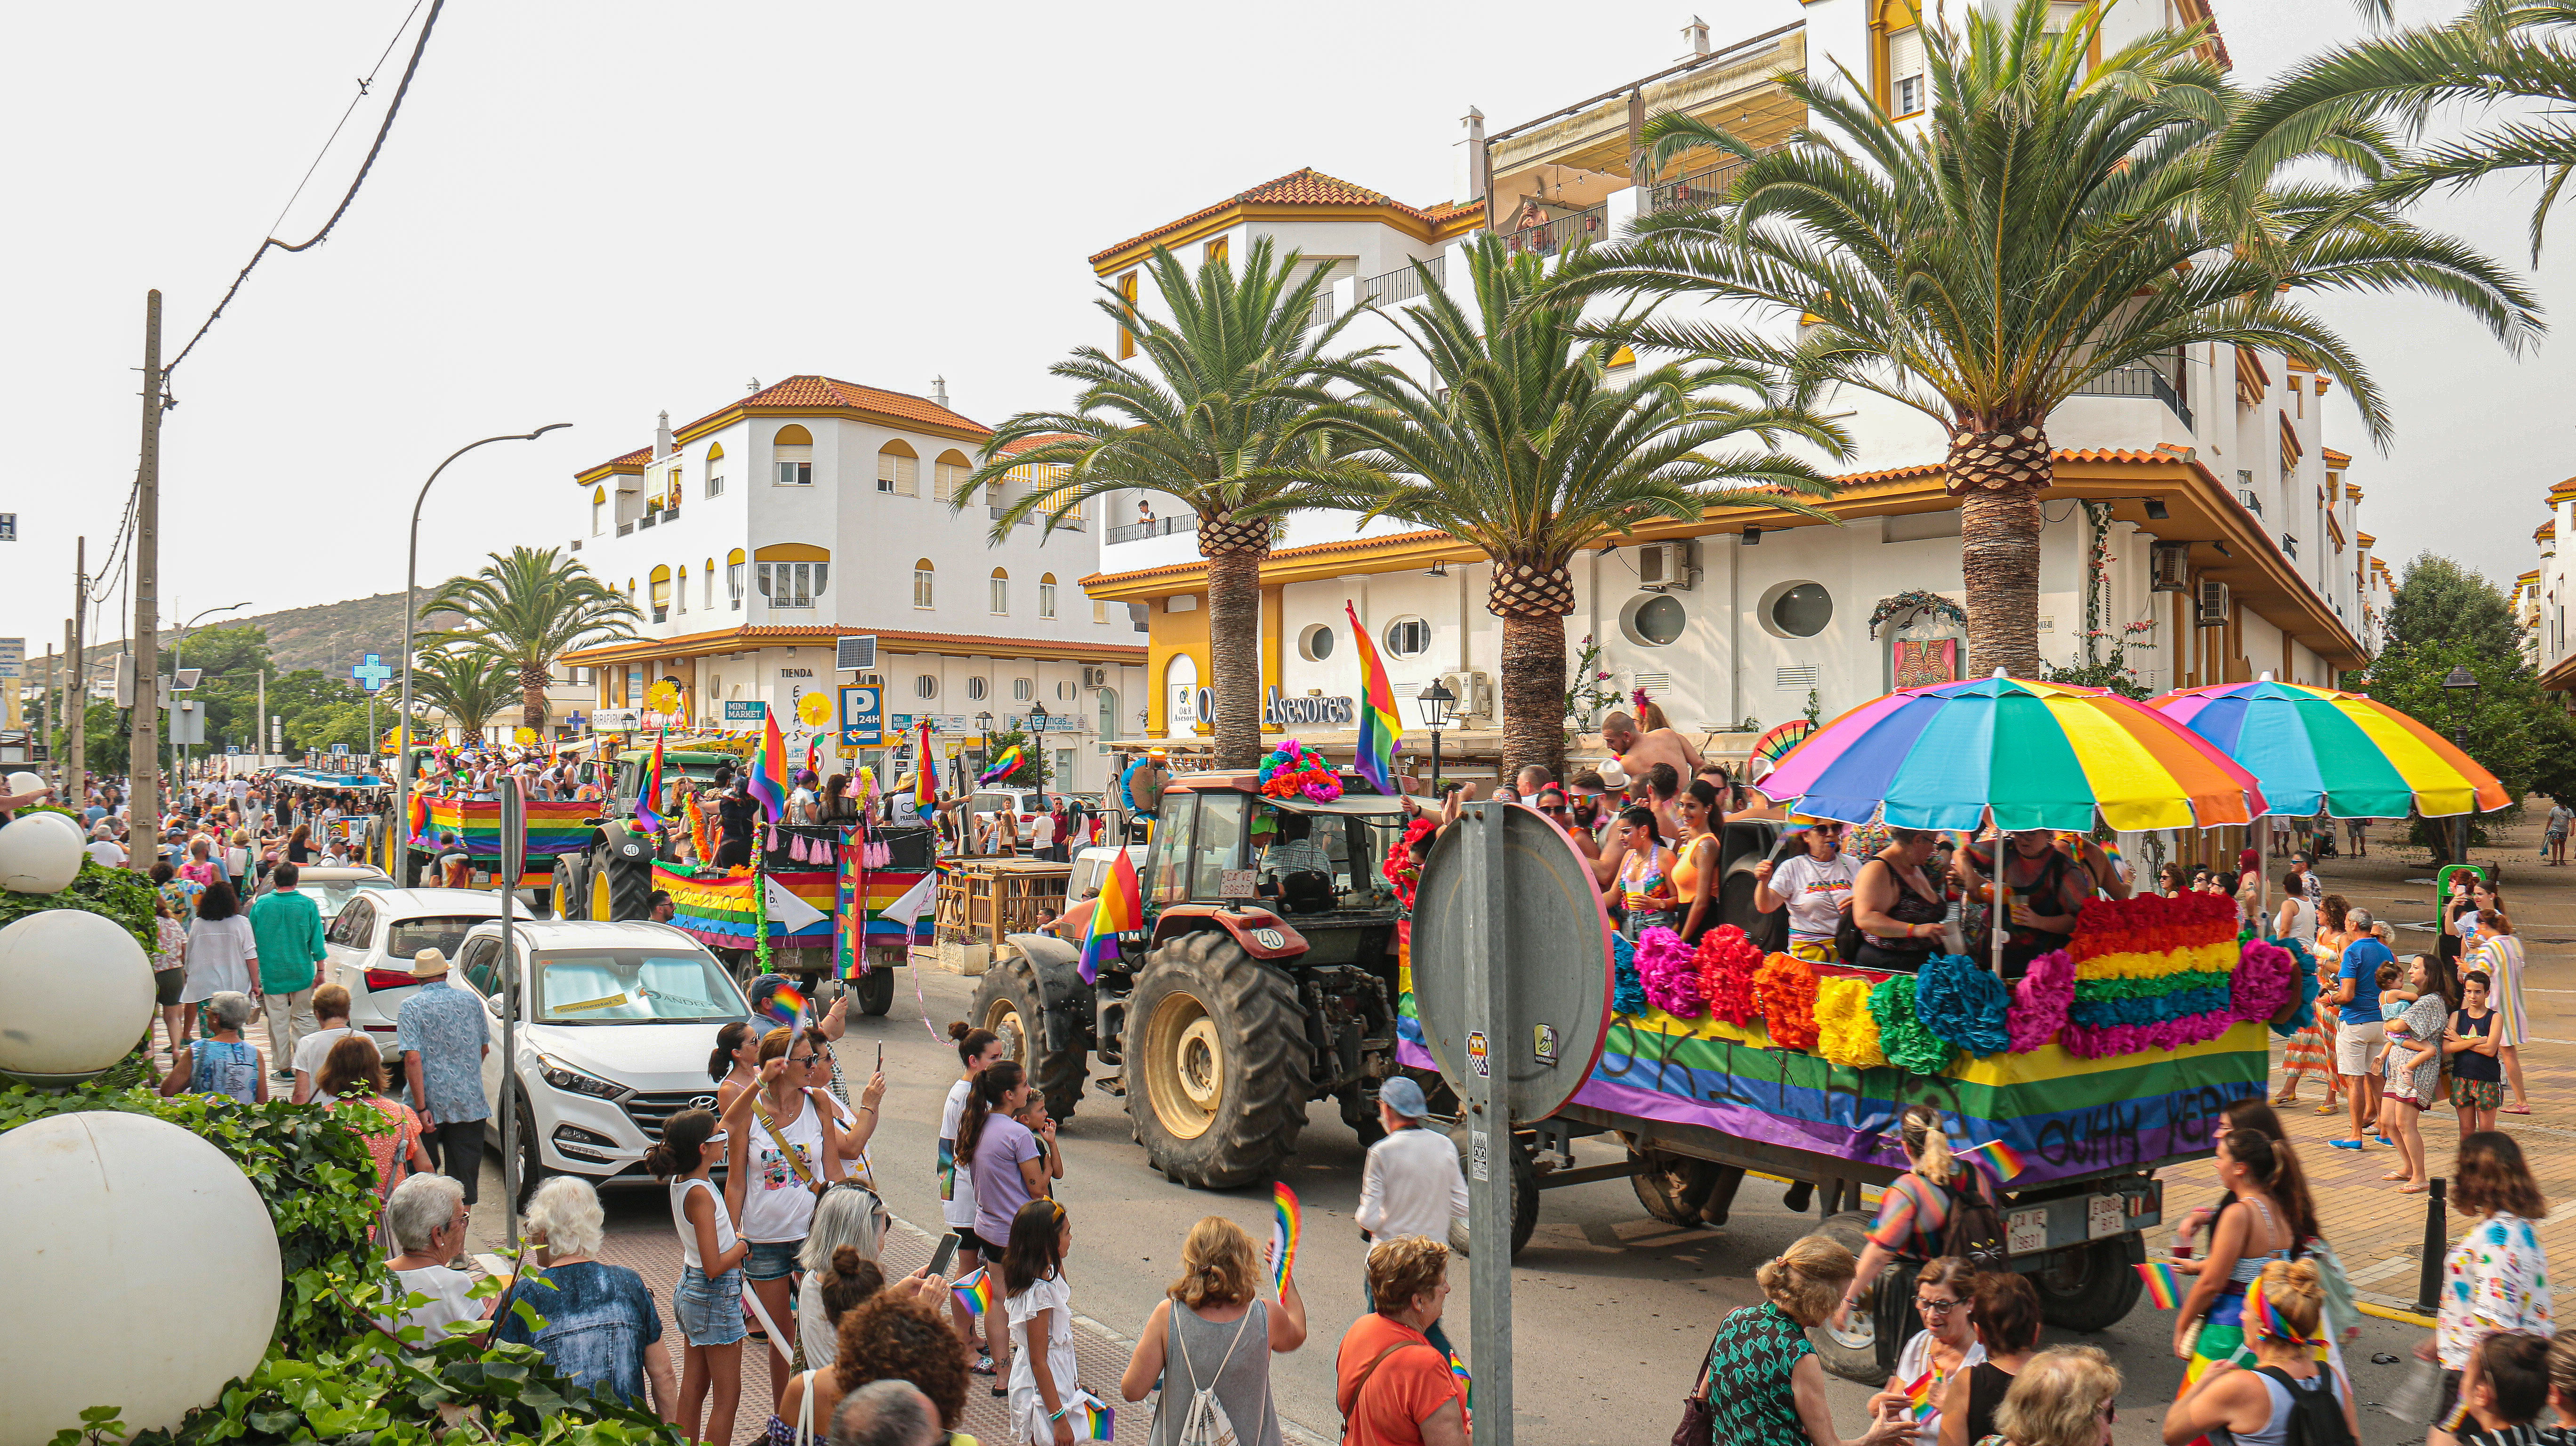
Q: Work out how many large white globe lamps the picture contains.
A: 5